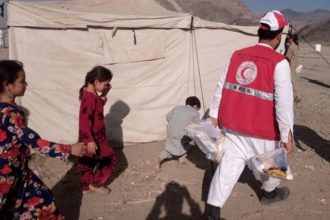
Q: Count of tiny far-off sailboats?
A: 0